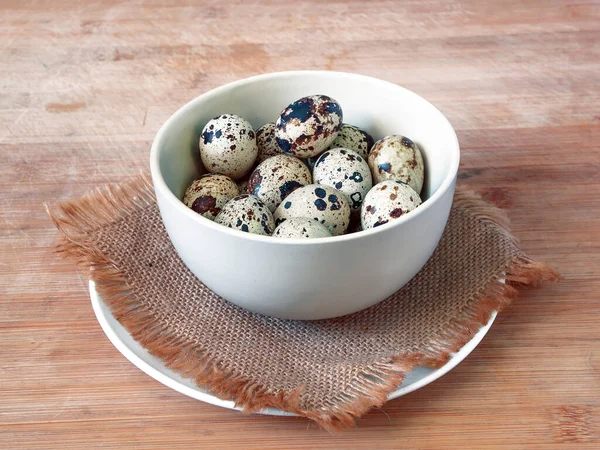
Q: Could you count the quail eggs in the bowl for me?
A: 12